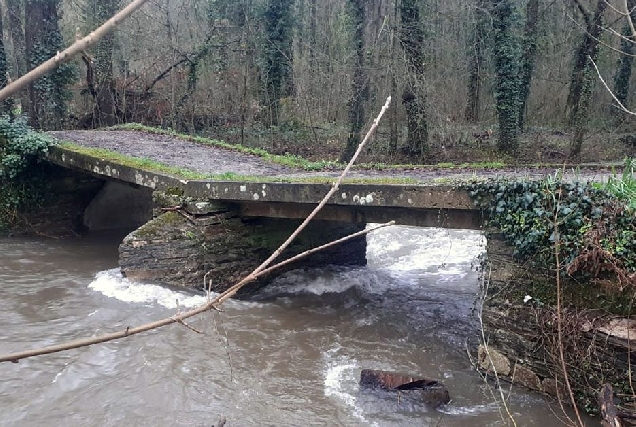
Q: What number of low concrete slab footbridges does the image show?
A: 1